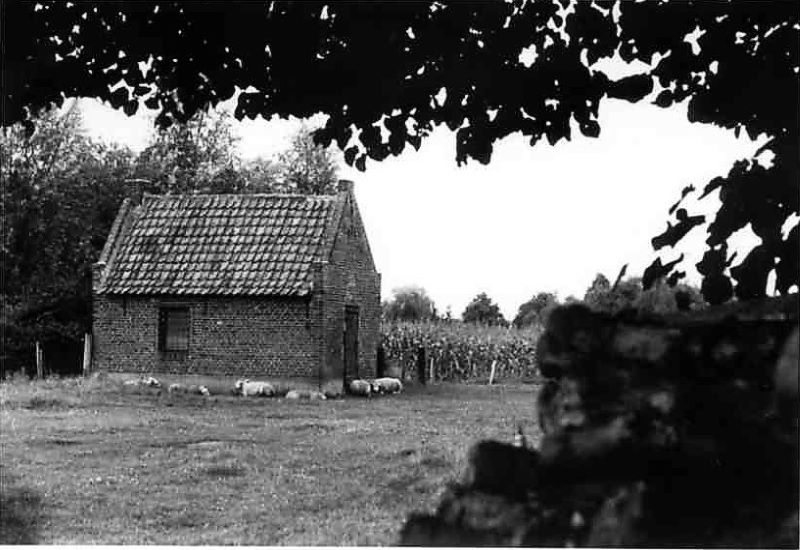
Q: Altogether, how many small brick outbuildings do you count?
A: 1